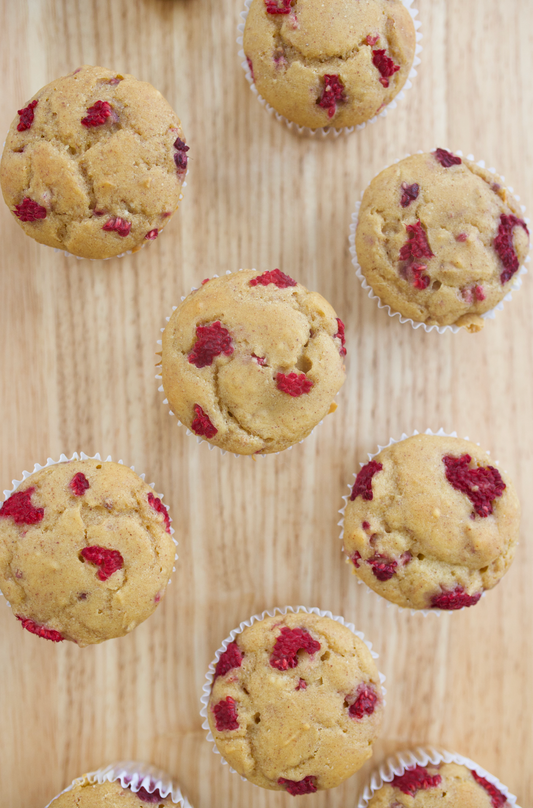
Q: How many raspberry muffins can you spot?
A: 9